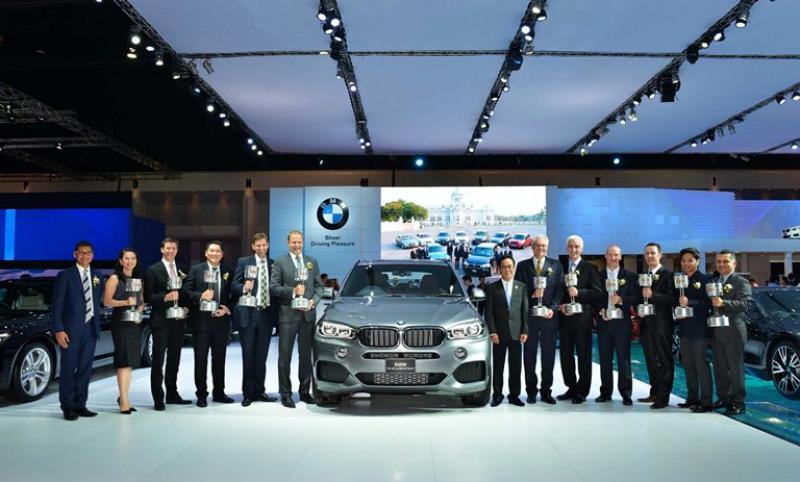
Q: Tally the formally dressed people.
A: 13